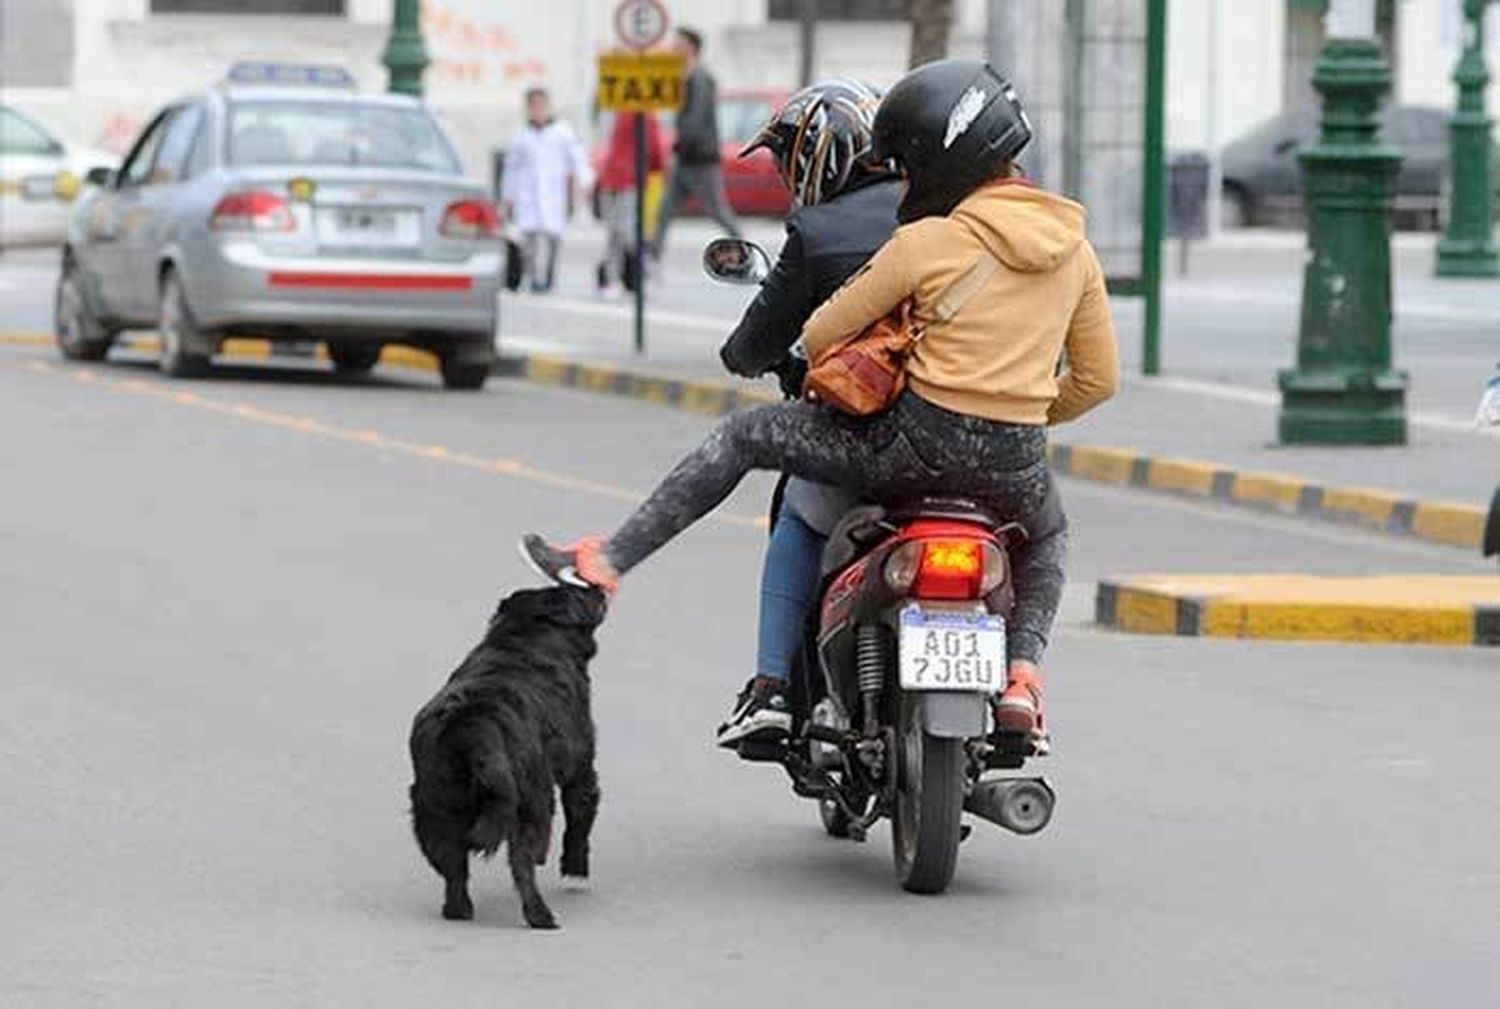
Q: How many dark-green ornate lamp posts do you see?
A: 3